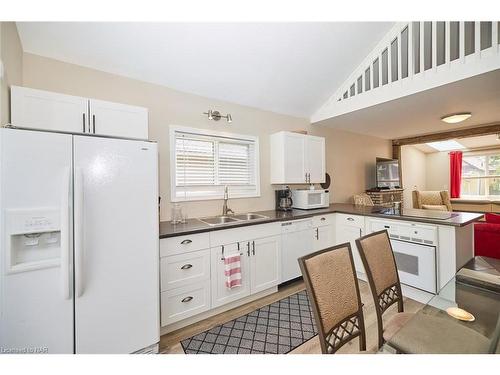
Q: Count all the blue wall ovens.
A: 0